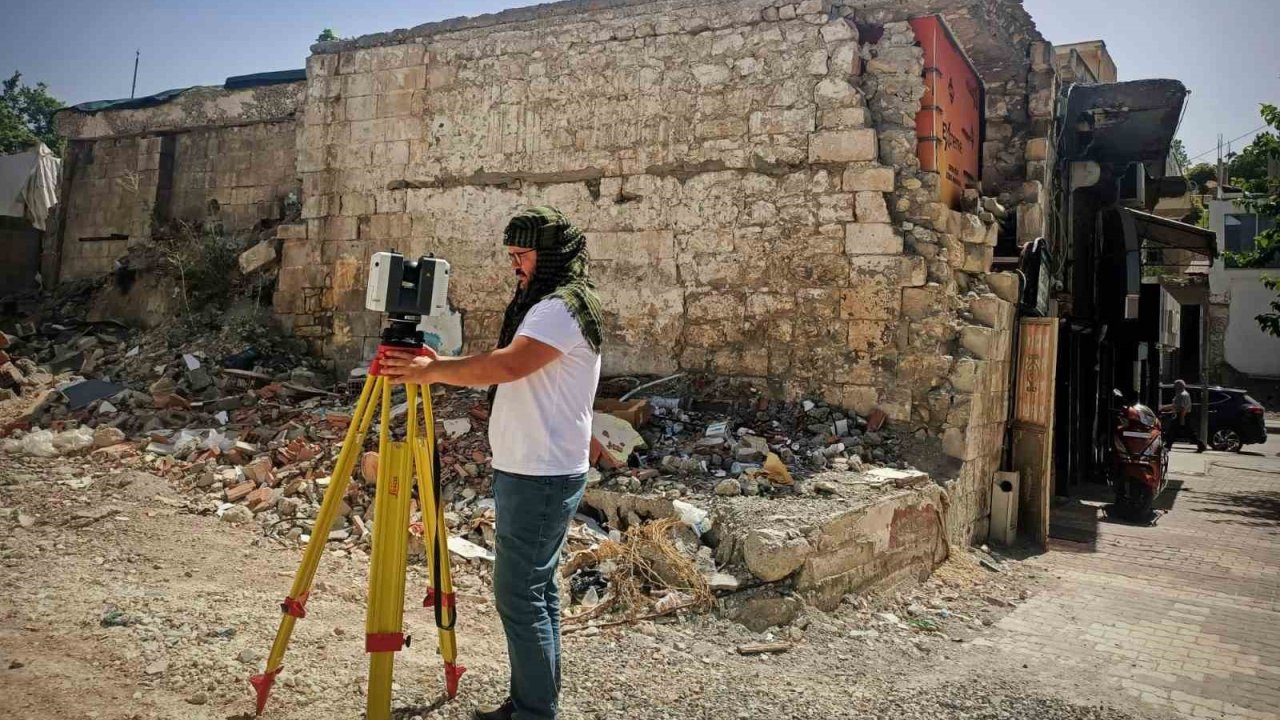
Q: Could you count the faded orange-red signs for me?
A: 1